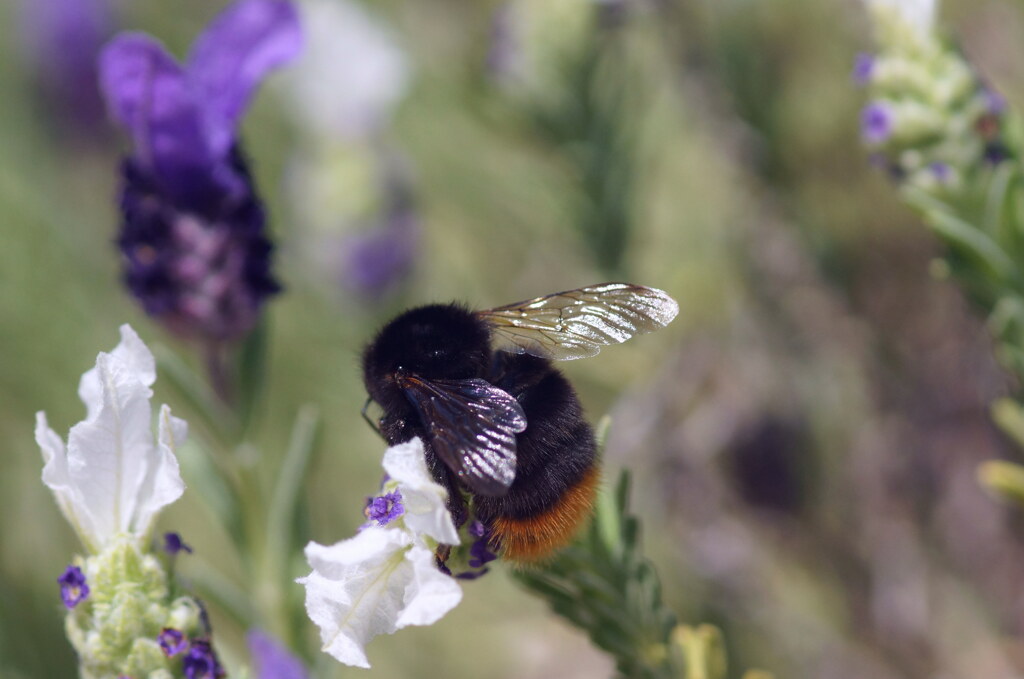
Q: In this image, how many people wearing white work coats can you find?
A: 0